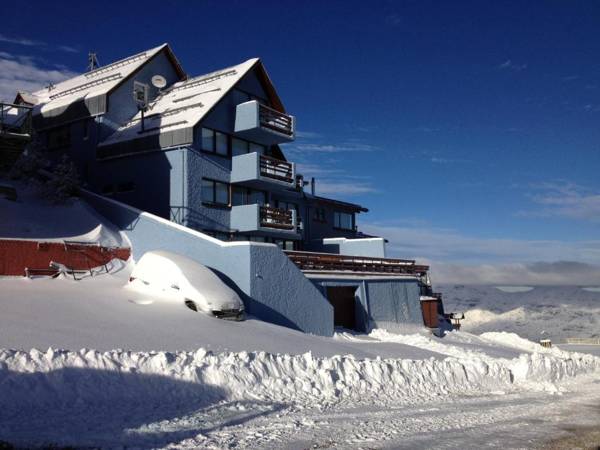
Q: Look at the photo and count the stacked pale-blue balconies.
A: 3